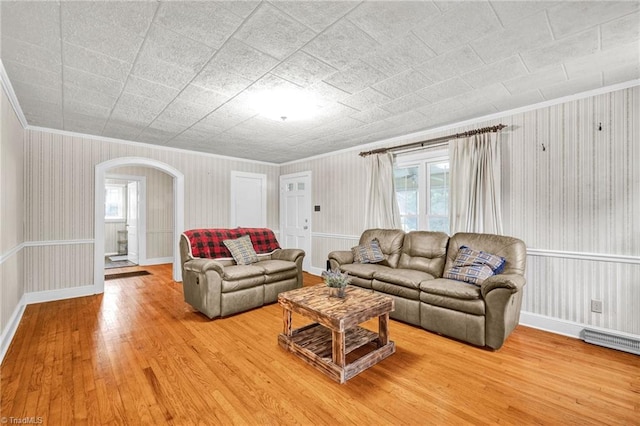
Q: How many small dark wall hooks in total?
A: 2